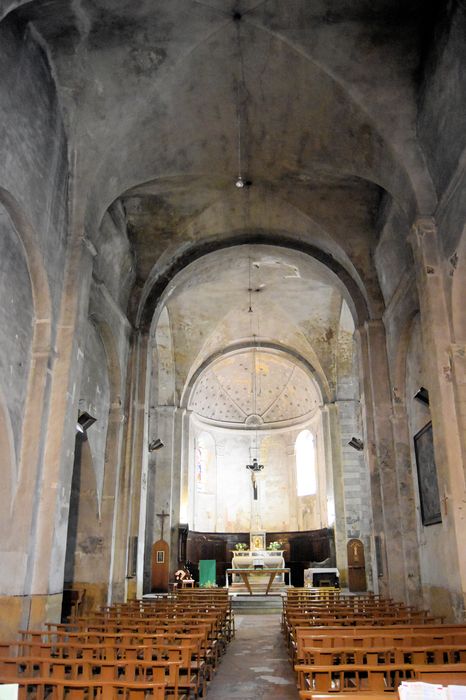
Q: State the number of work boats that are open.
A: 0